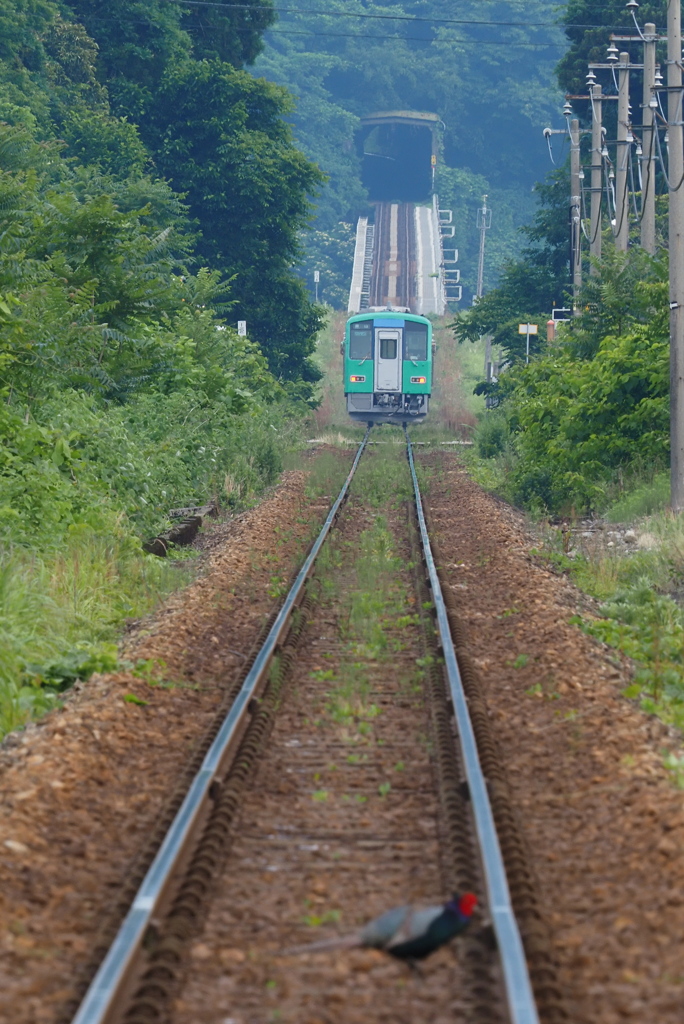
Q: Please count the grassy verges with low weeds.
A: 2